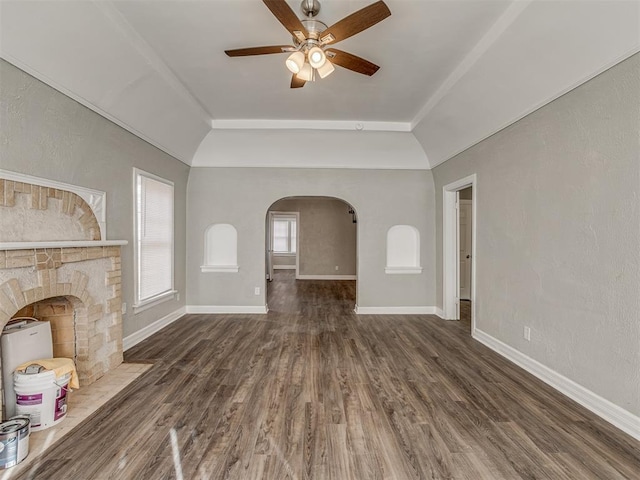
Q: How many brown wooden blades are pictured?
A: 5